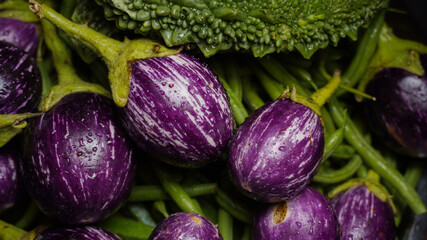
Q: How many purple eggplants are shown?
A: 11